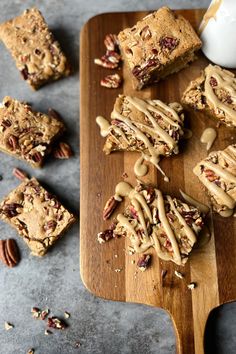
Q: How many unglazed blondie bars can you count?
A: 4